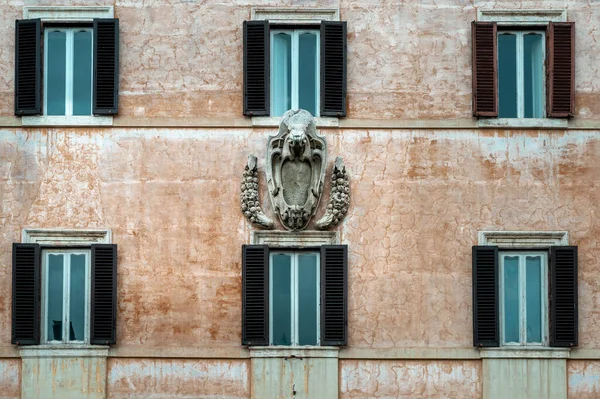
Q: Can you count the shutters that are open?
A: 12